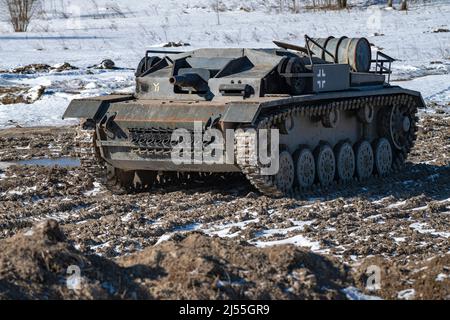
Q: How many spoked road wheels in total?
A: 6